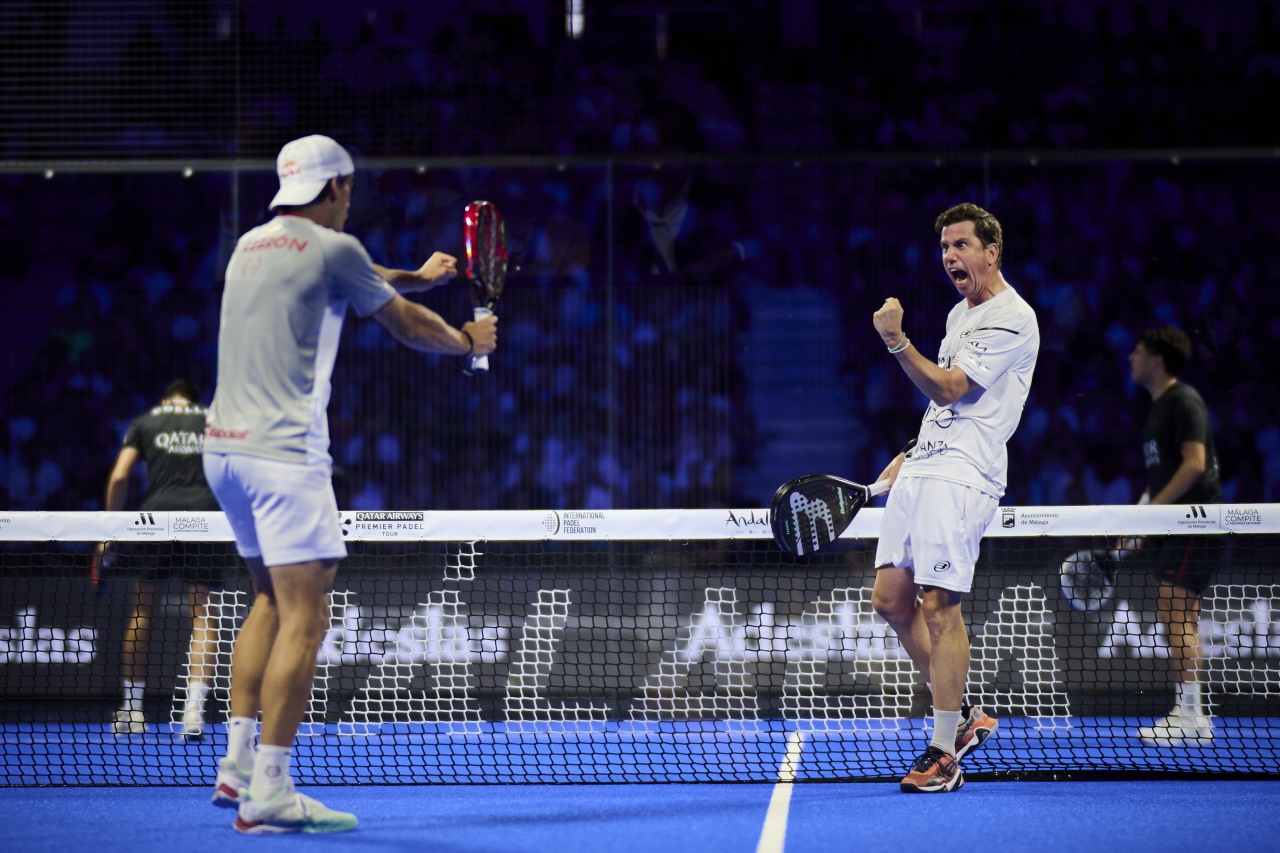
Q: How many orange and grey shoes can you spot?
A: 2